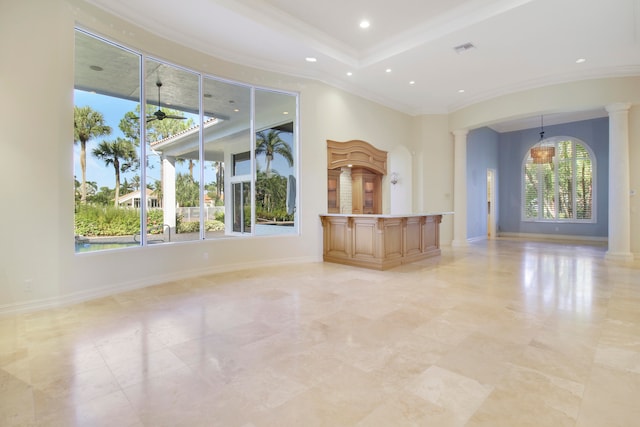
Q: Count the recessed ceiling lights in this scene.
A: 7